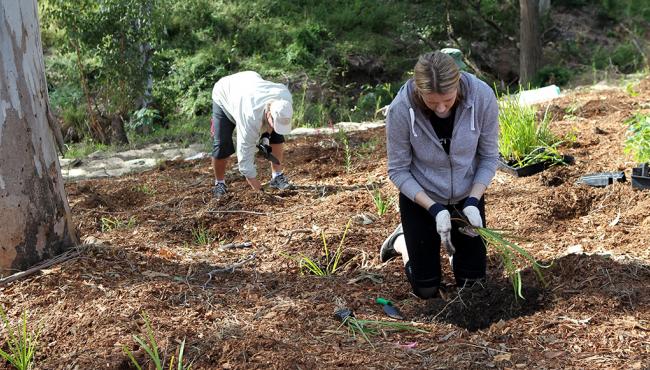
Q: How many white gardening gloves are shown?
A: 2